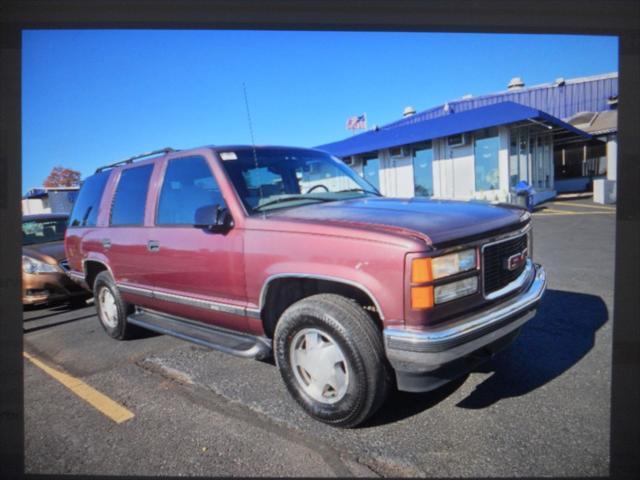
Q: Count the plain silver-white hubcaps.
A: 2